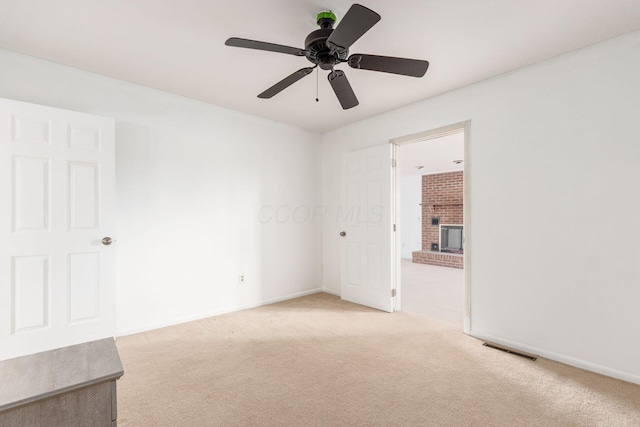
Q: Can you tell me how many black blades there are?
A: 5